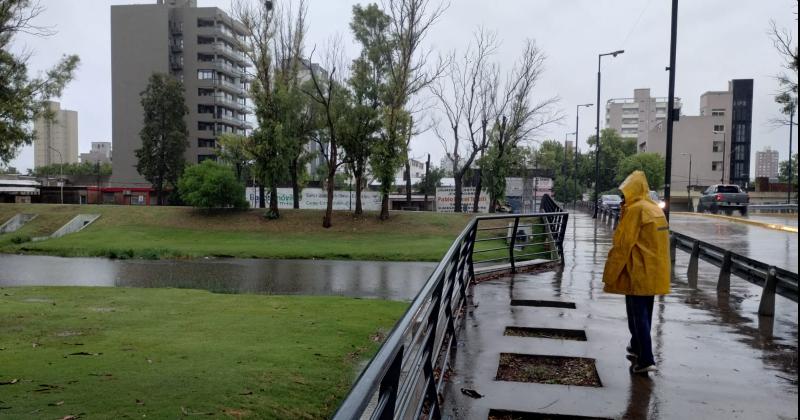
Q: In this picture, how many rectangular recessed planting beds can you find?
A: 4